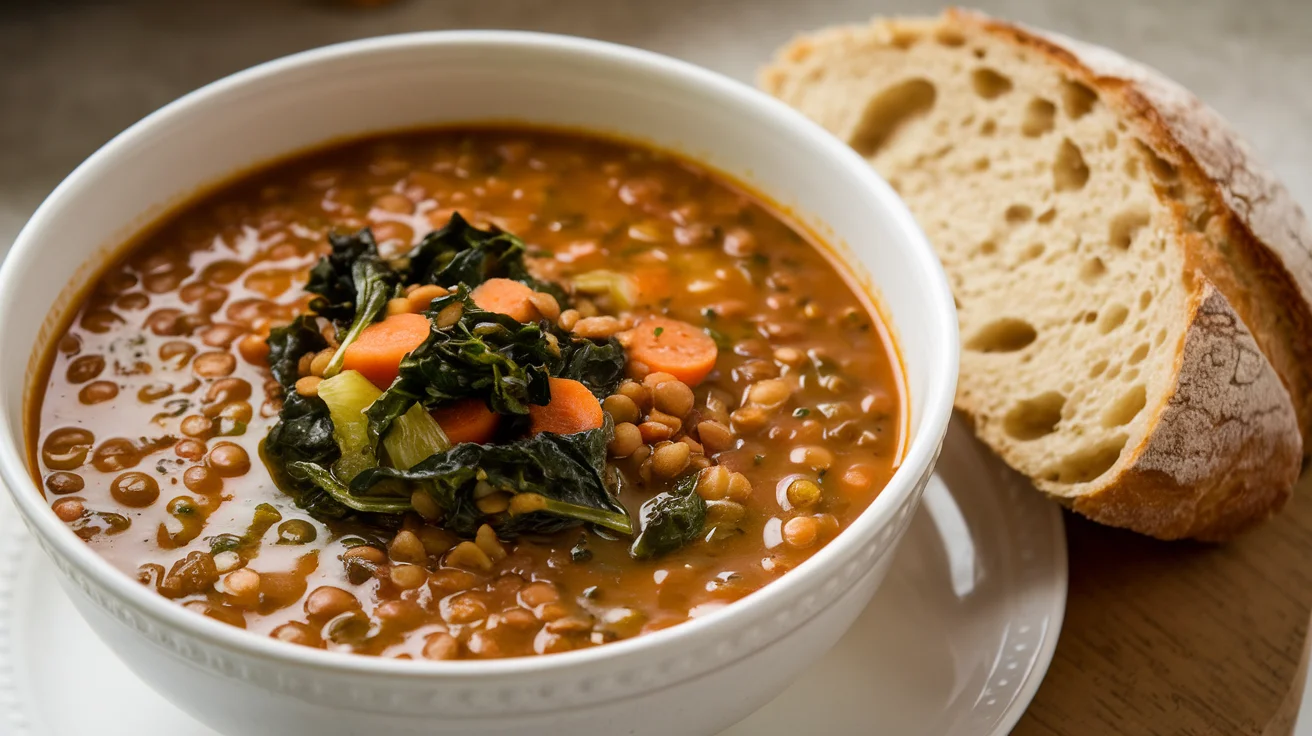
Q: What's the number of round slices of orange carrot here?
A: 5